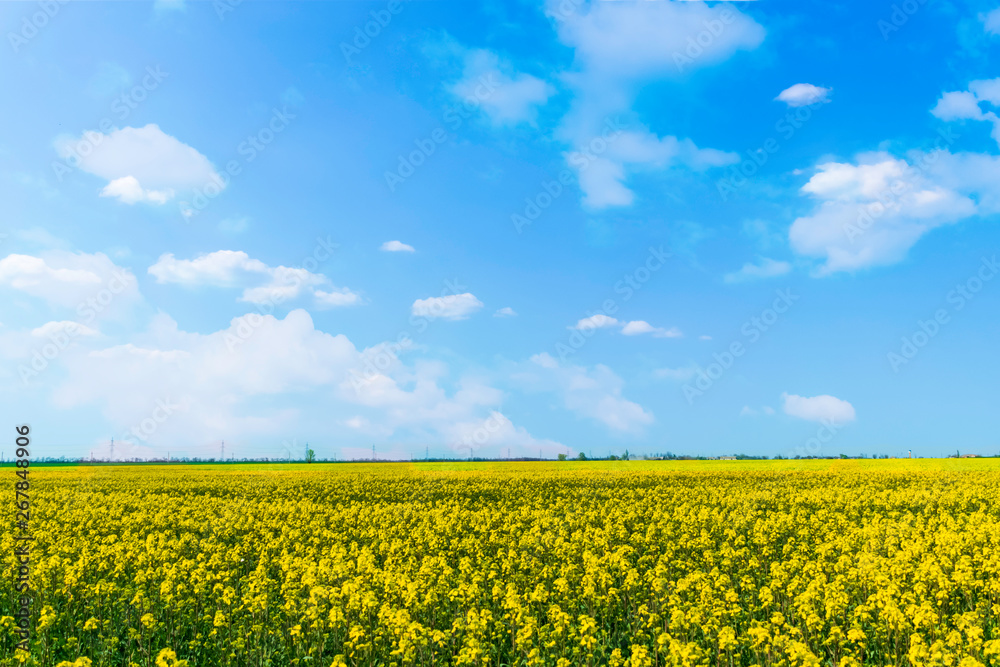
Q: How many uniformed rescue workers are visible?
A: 0